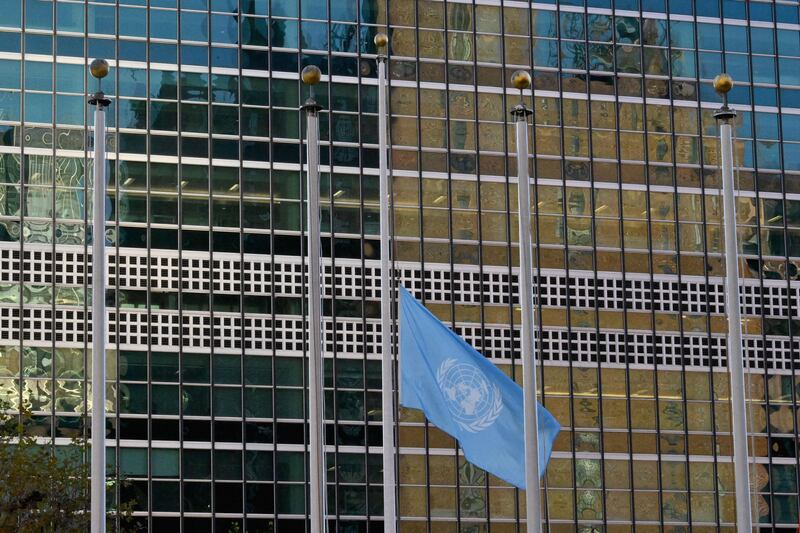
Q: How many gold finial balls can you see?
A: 5